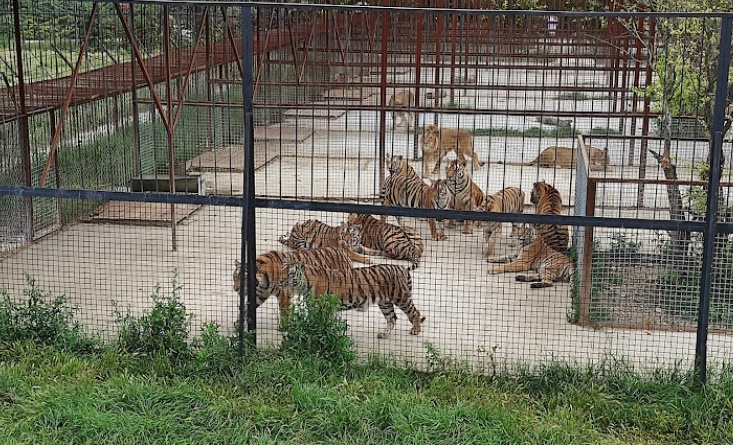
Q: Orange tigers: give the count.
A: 10